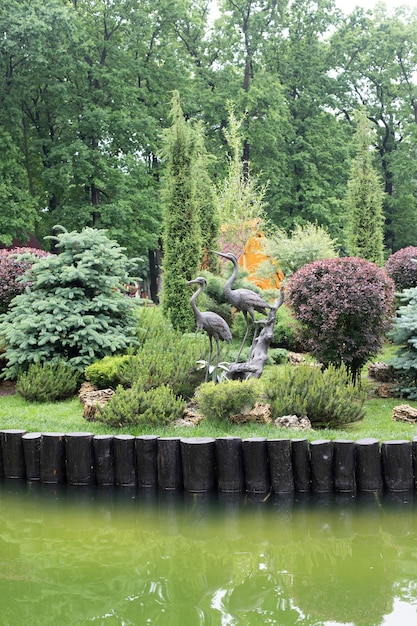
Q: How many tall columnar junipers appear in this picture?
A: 3